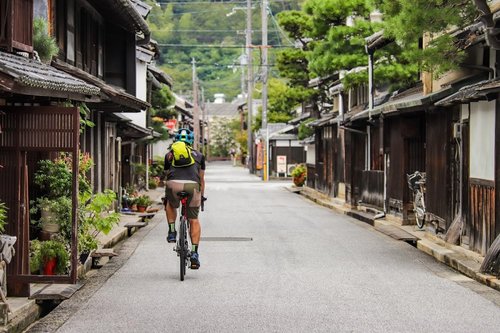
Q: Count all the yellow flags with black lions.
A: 0